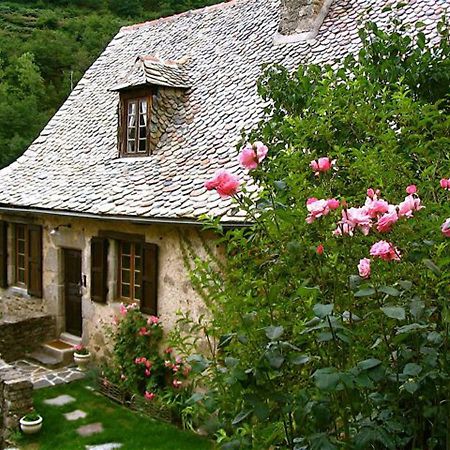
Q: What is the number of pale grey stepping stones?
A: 4